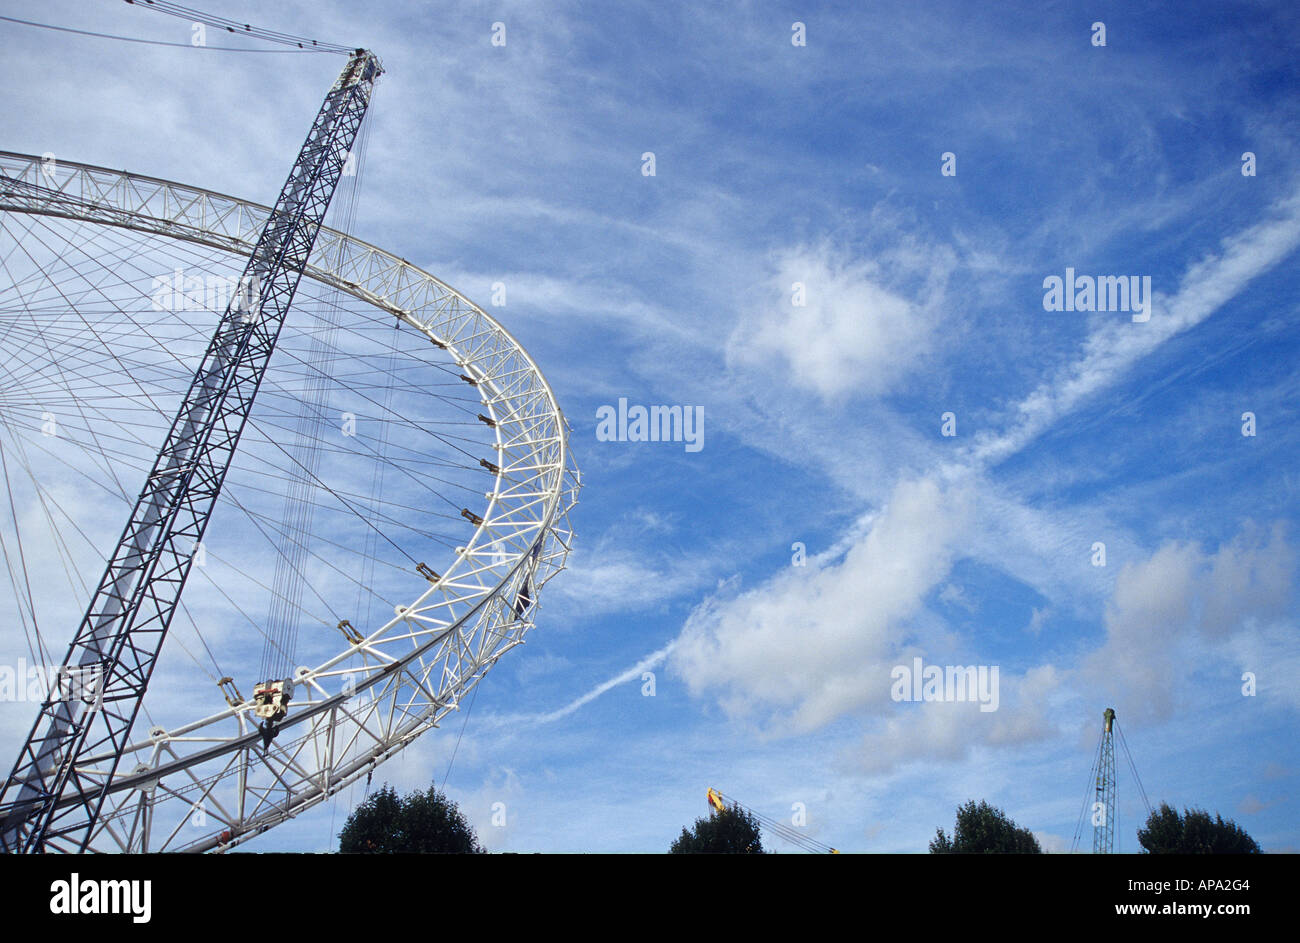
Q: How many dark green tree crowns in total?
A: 4